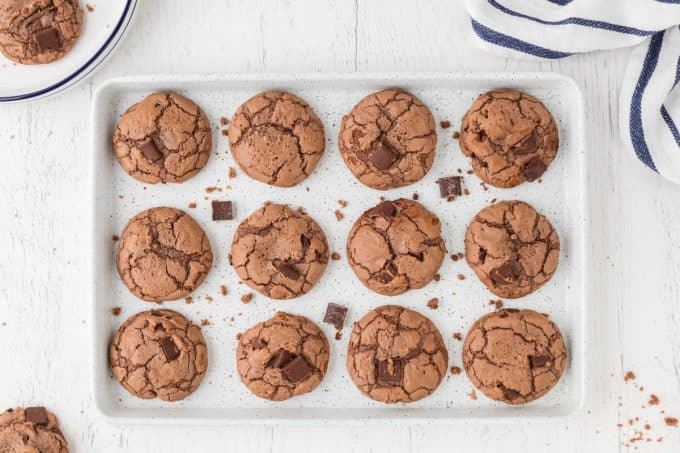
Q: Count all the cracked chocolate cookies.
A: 14